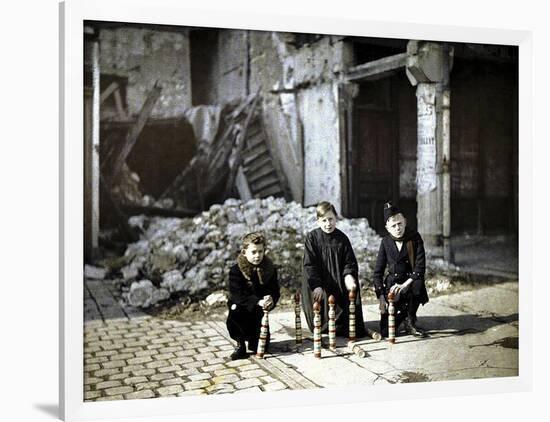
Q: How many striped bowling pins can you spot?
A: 6